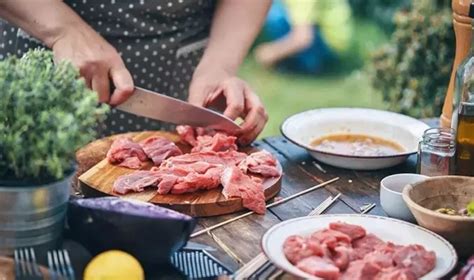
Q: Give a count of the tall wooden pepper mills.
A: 1